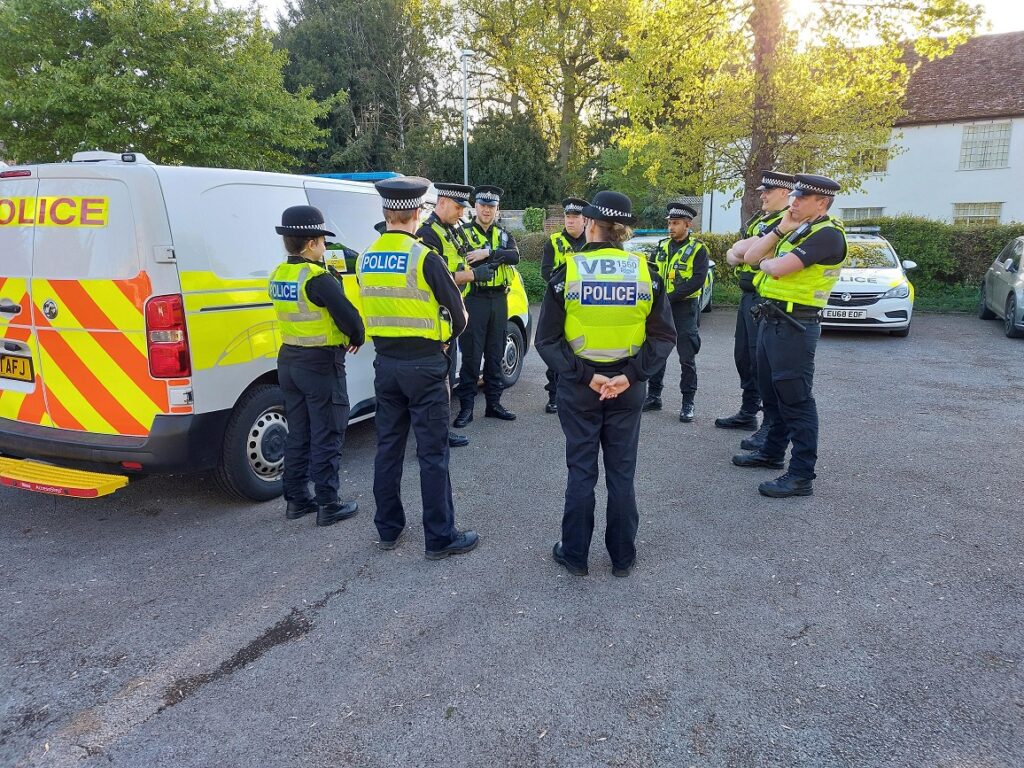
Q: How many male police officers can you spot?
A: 7